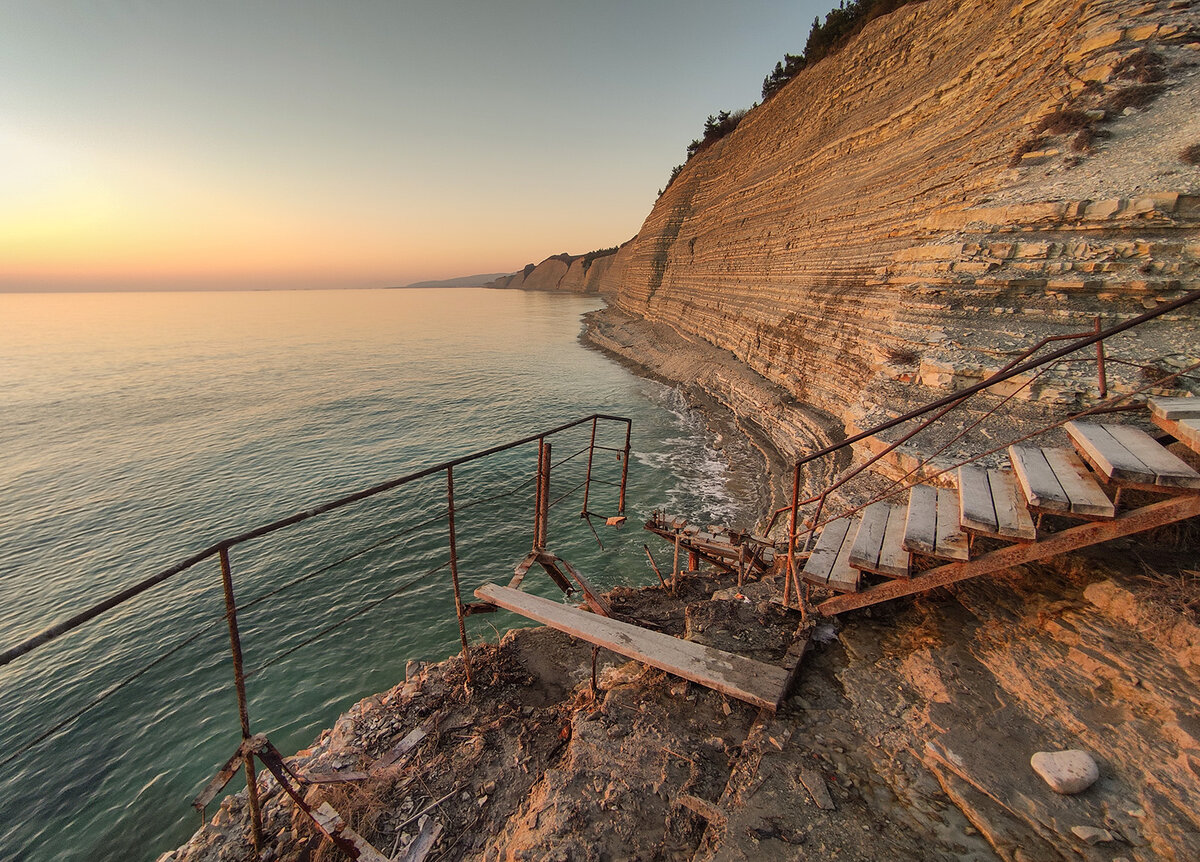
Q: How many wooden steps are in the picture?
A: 7